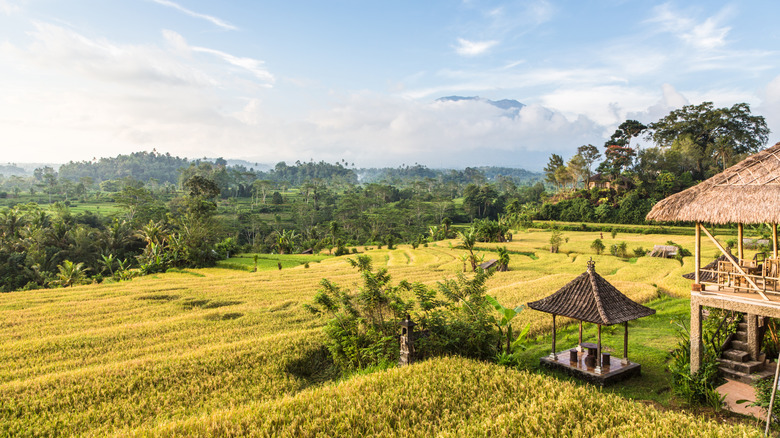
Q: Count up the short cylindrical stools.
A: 2